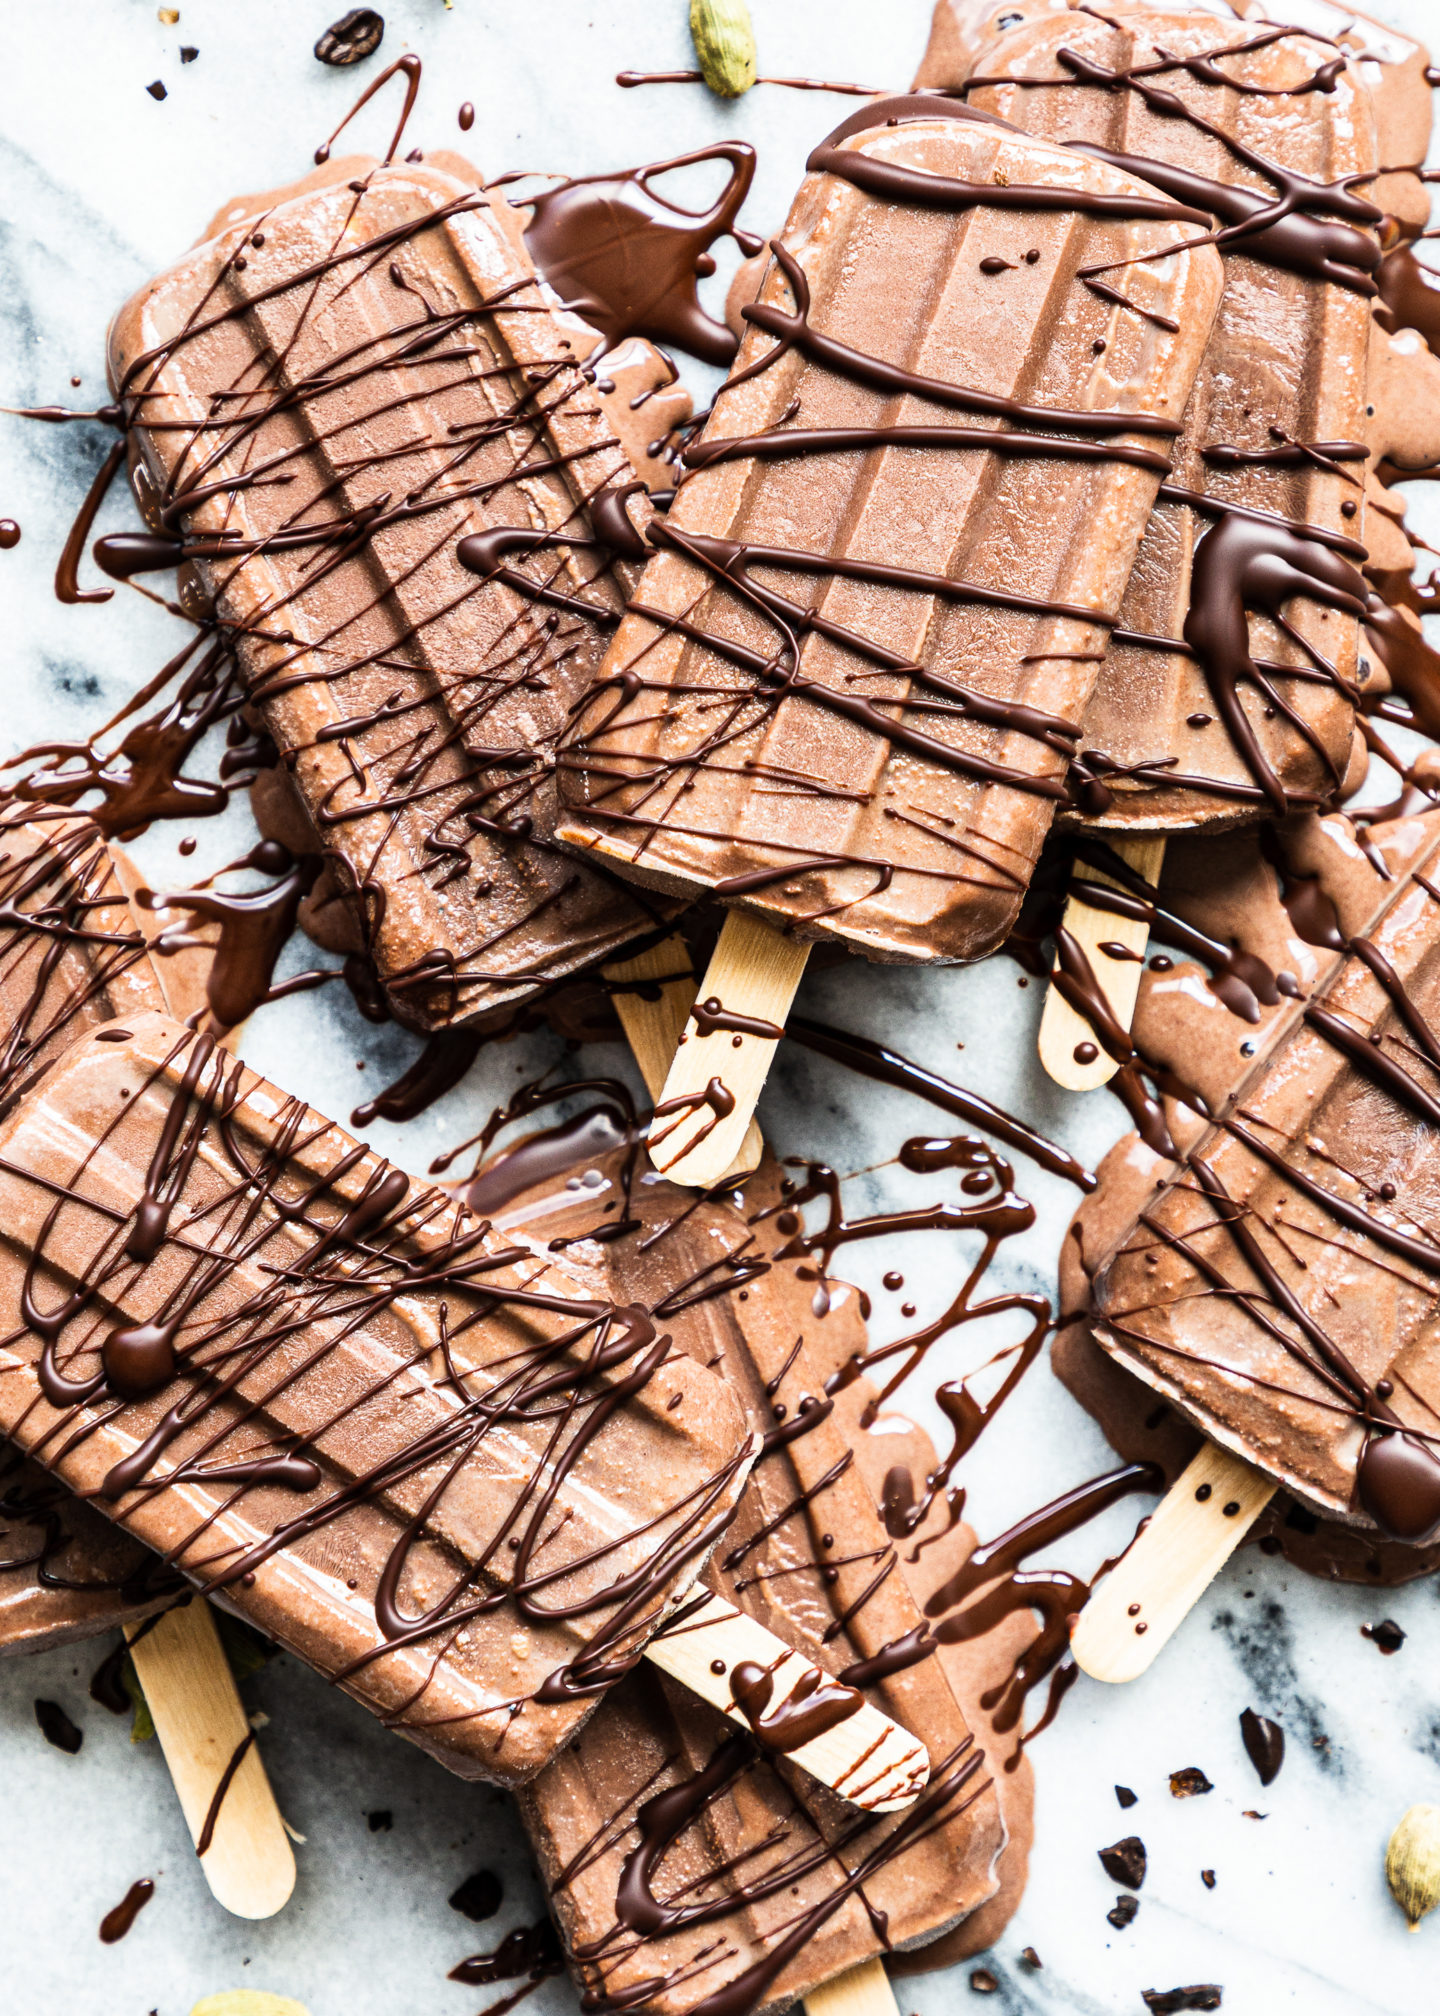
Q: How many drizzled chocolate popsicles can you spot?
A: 7